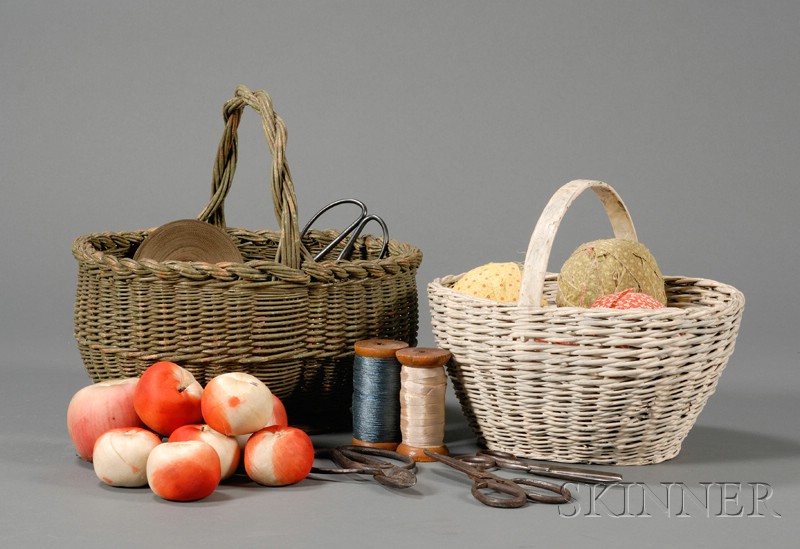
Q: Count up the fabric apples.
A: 8